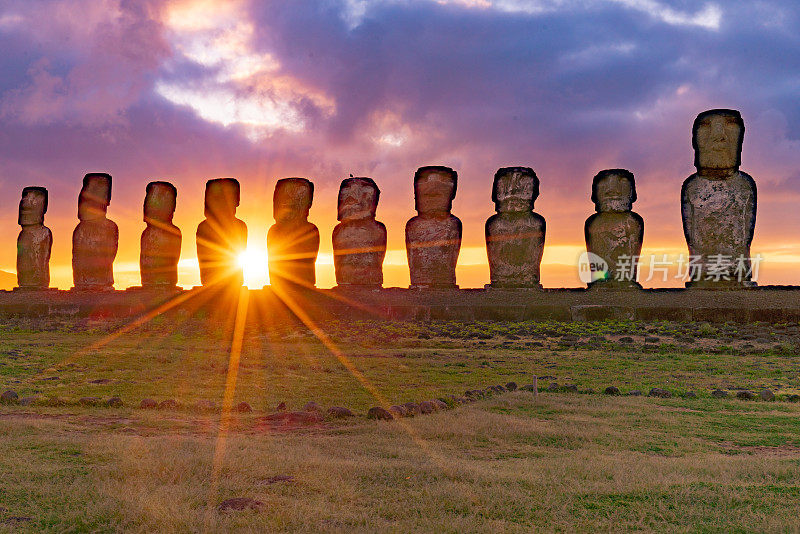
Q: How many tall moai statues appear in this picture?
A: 10